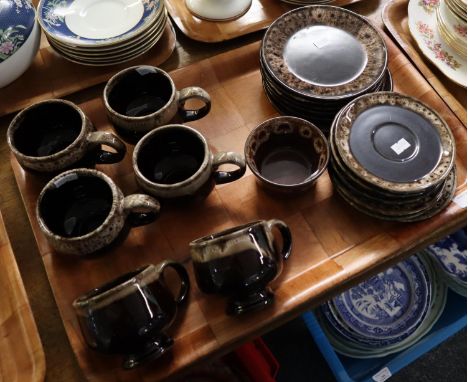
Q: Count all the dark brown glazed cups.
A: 6